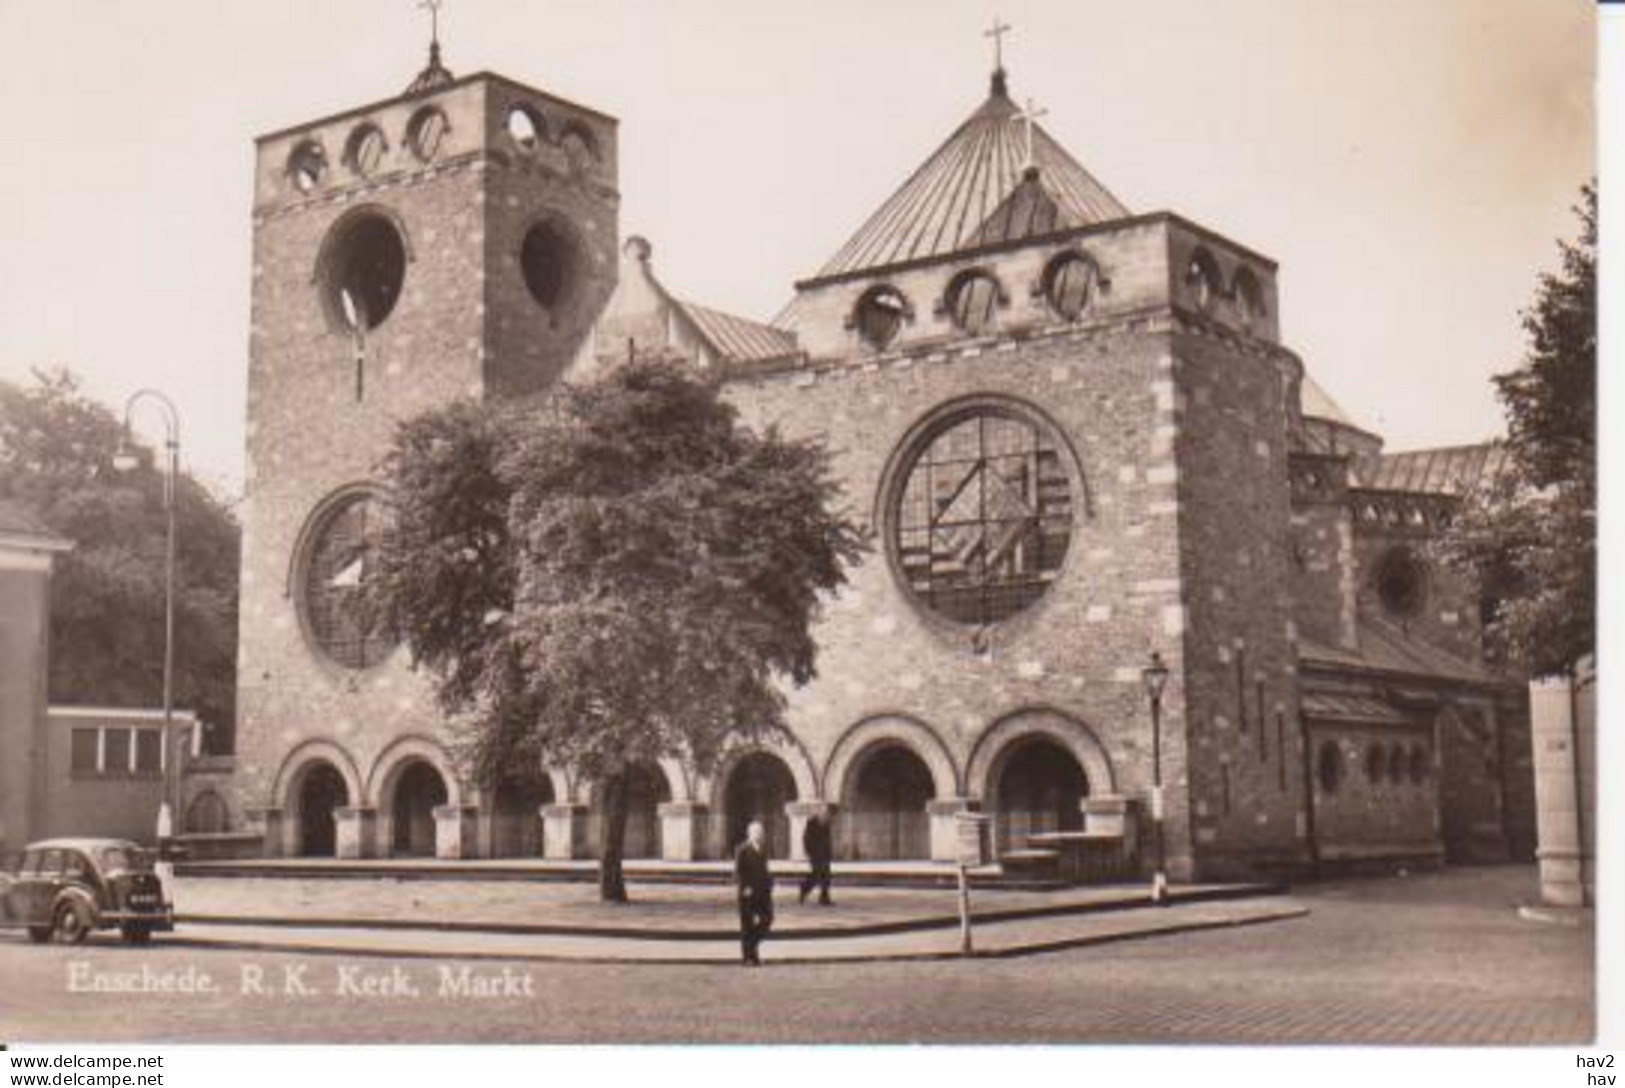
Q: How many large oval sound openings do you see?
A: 2